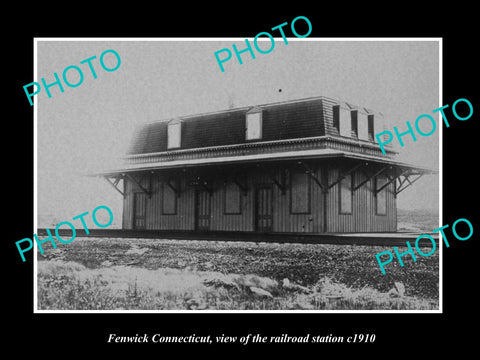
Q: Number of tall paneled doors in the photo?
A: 3